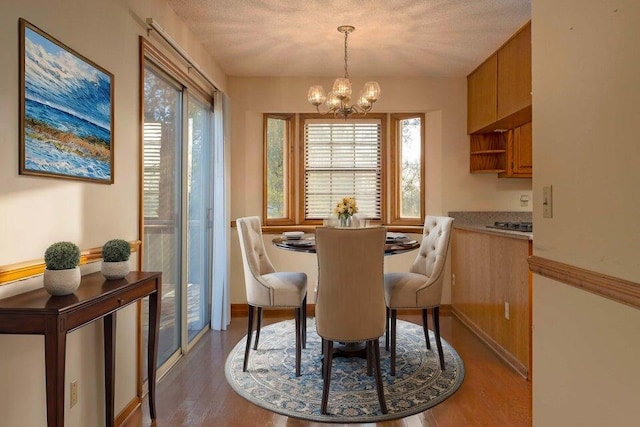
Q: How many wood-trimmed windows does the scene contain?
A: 3